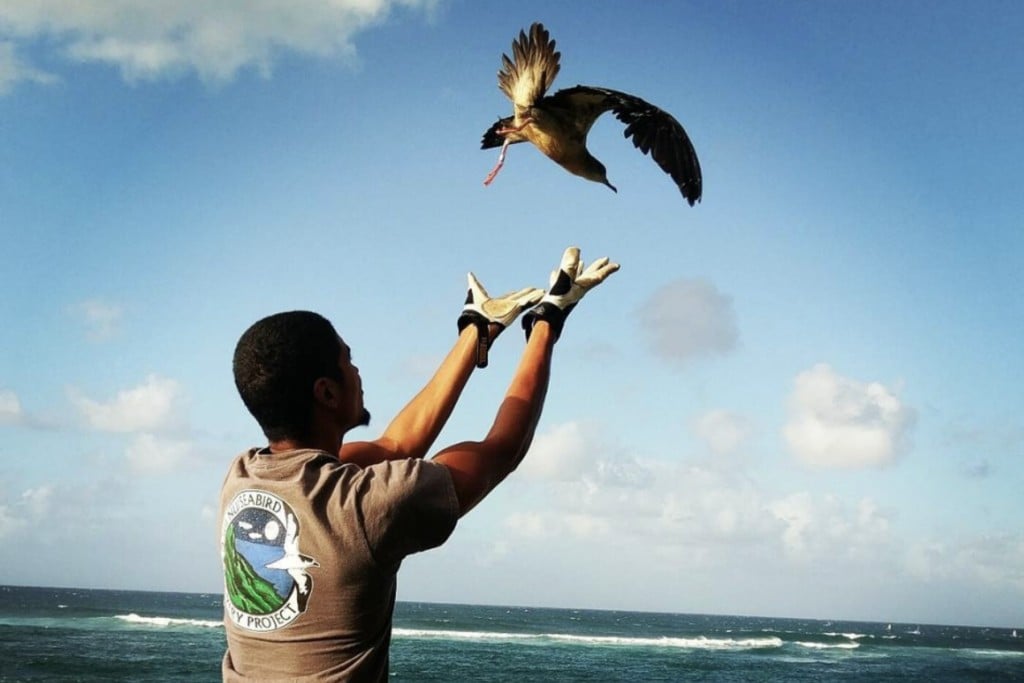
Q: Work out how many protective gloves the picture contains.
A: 2